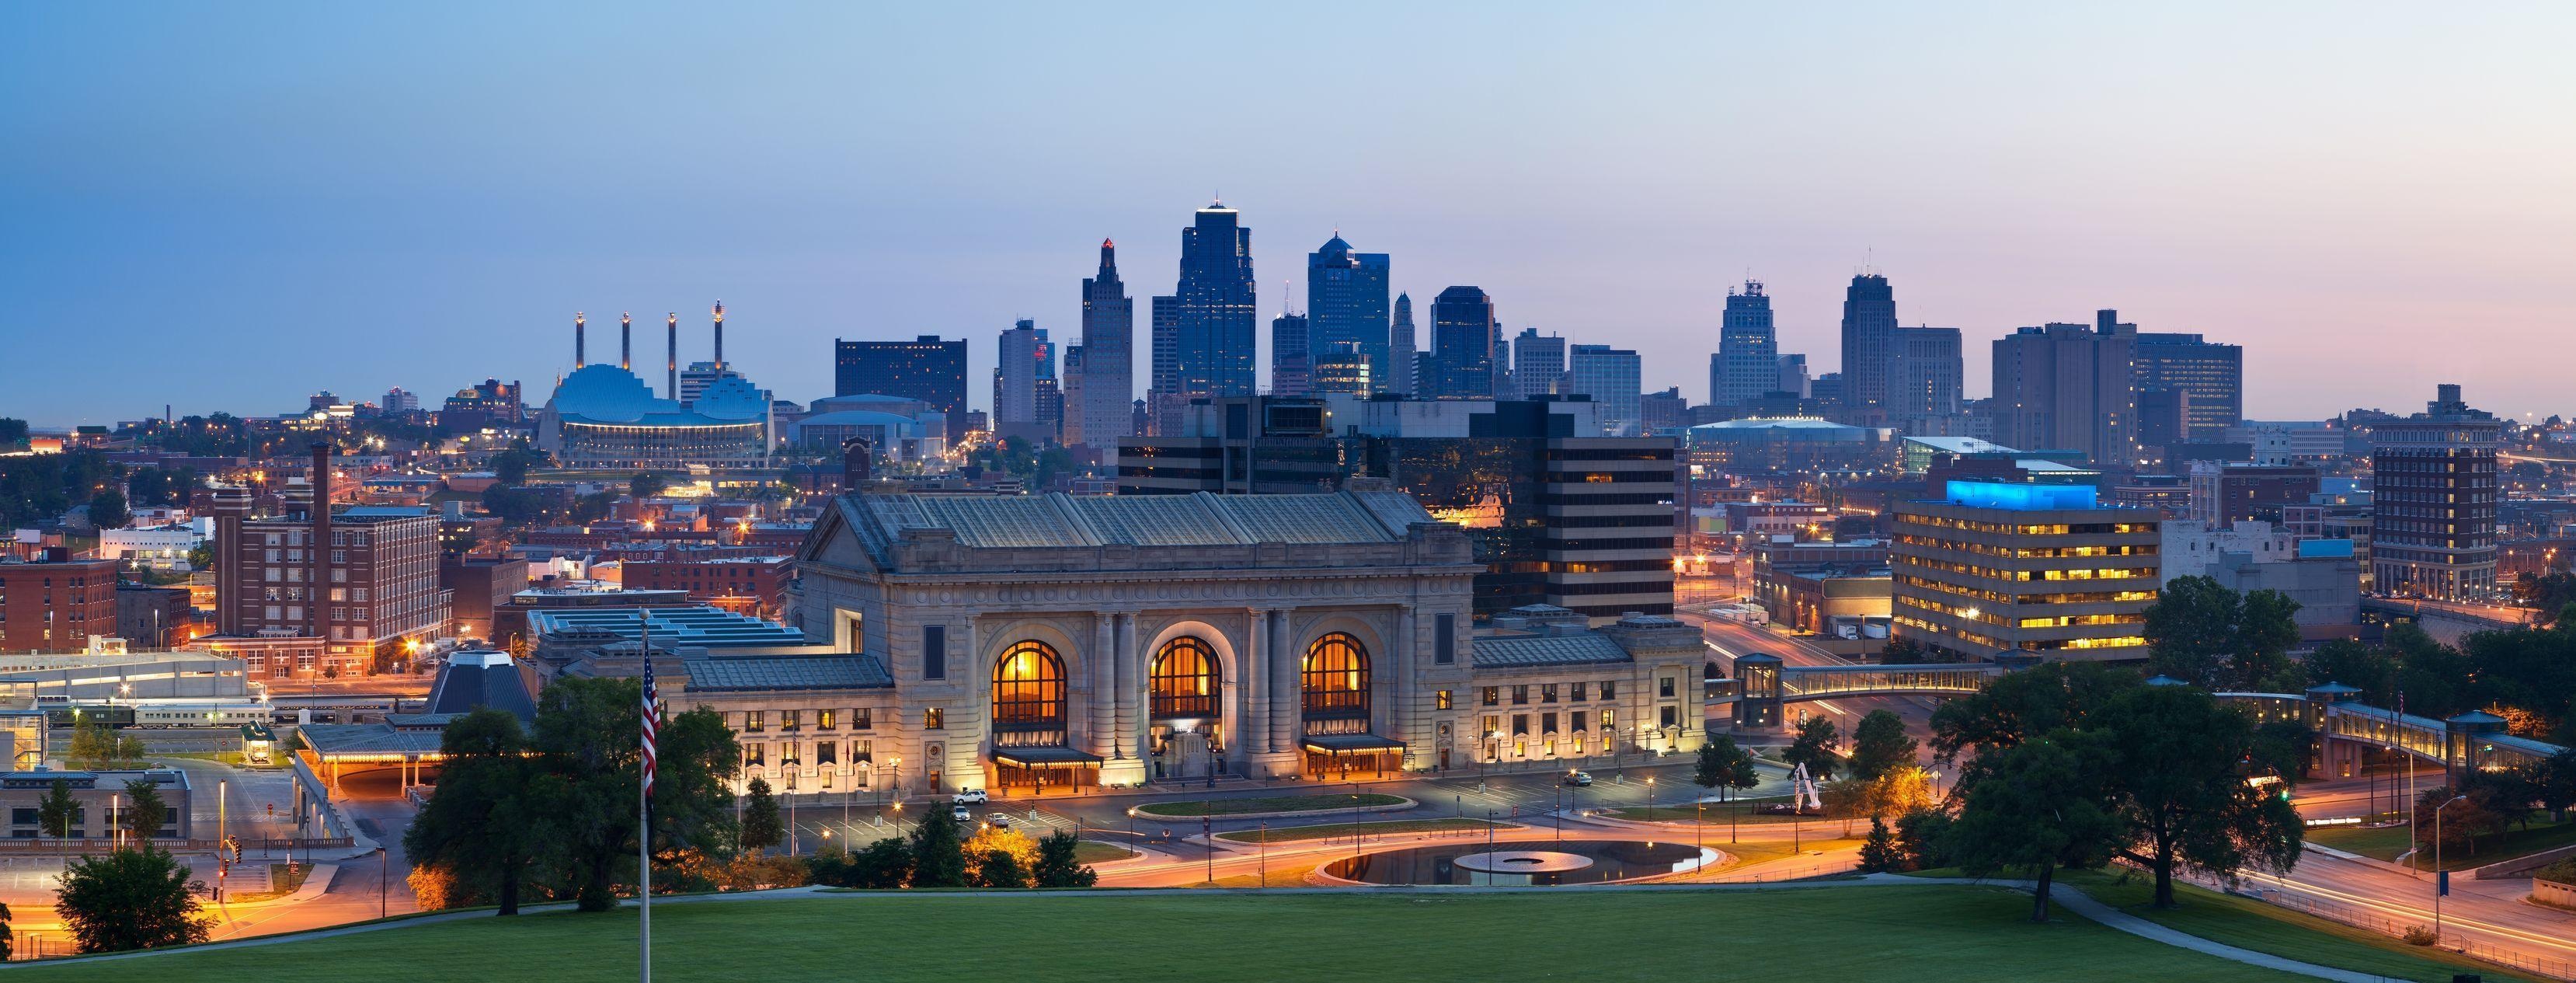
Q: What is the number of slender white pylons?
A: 4